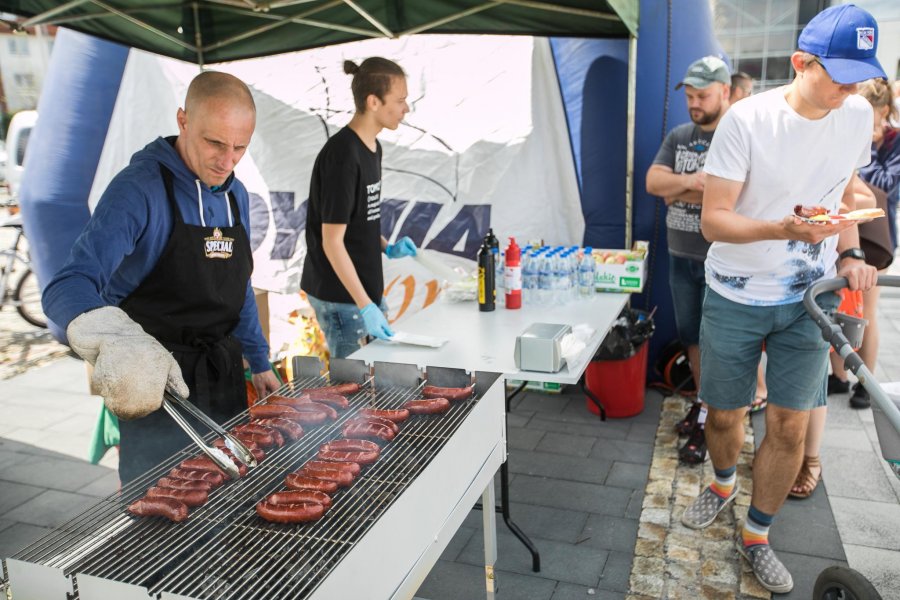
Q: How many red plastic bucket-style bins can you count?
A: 1